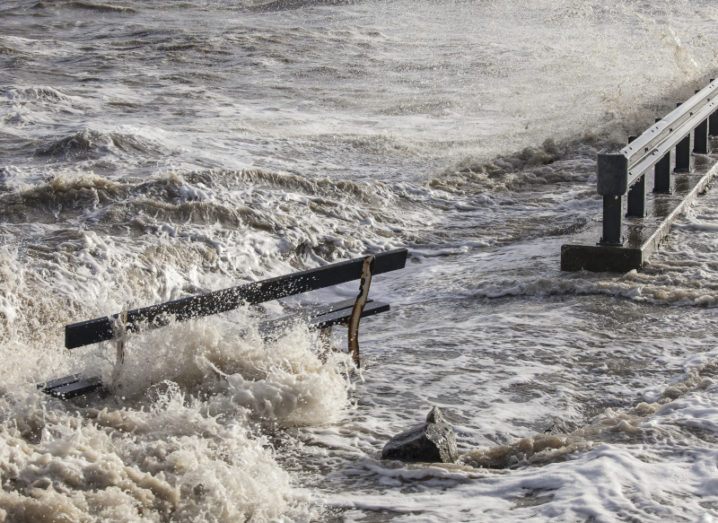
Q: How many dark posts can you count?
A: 6